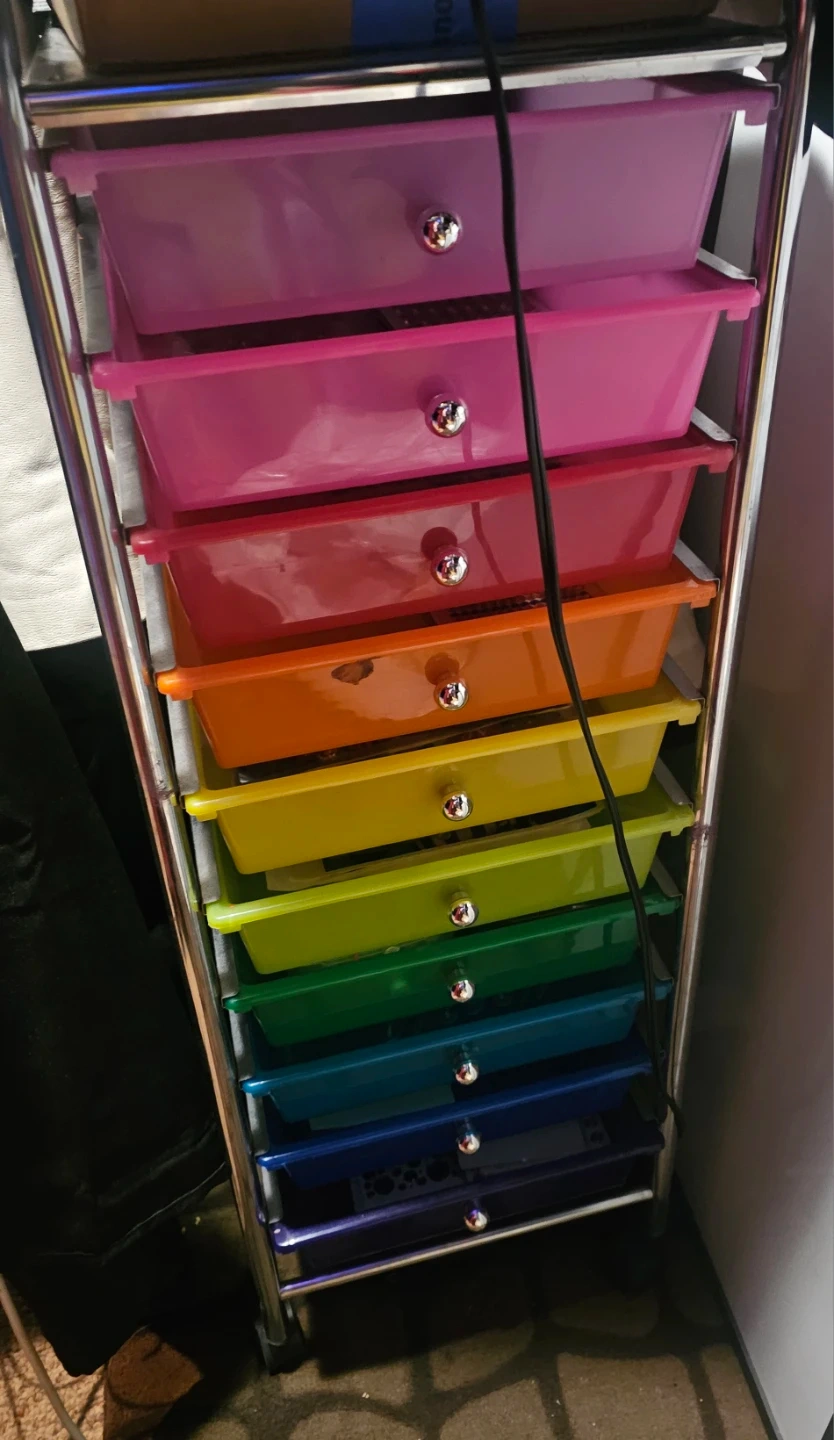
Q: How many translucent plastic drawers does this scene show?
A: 10